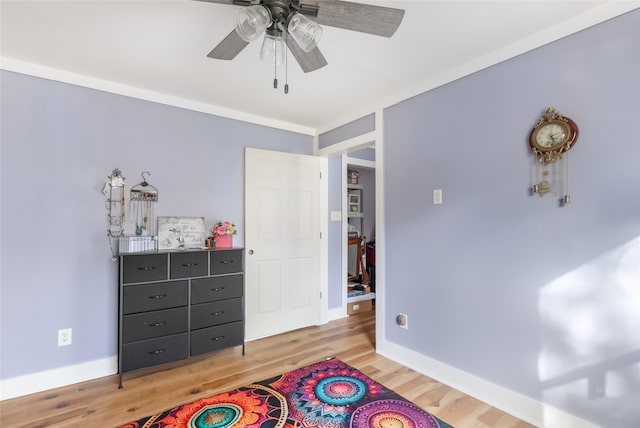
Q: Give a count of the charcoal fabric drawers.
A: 9